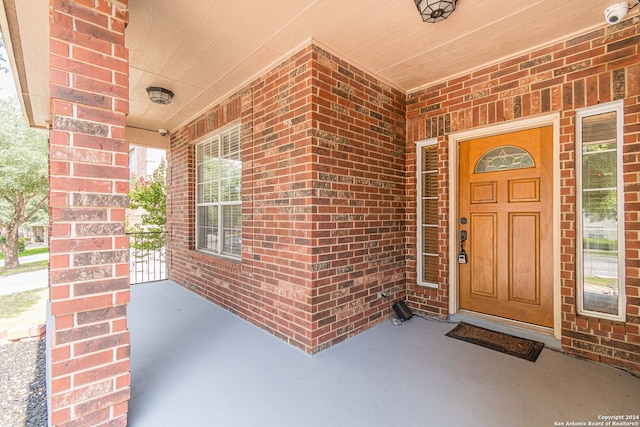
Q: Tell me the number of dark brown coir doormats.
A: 1